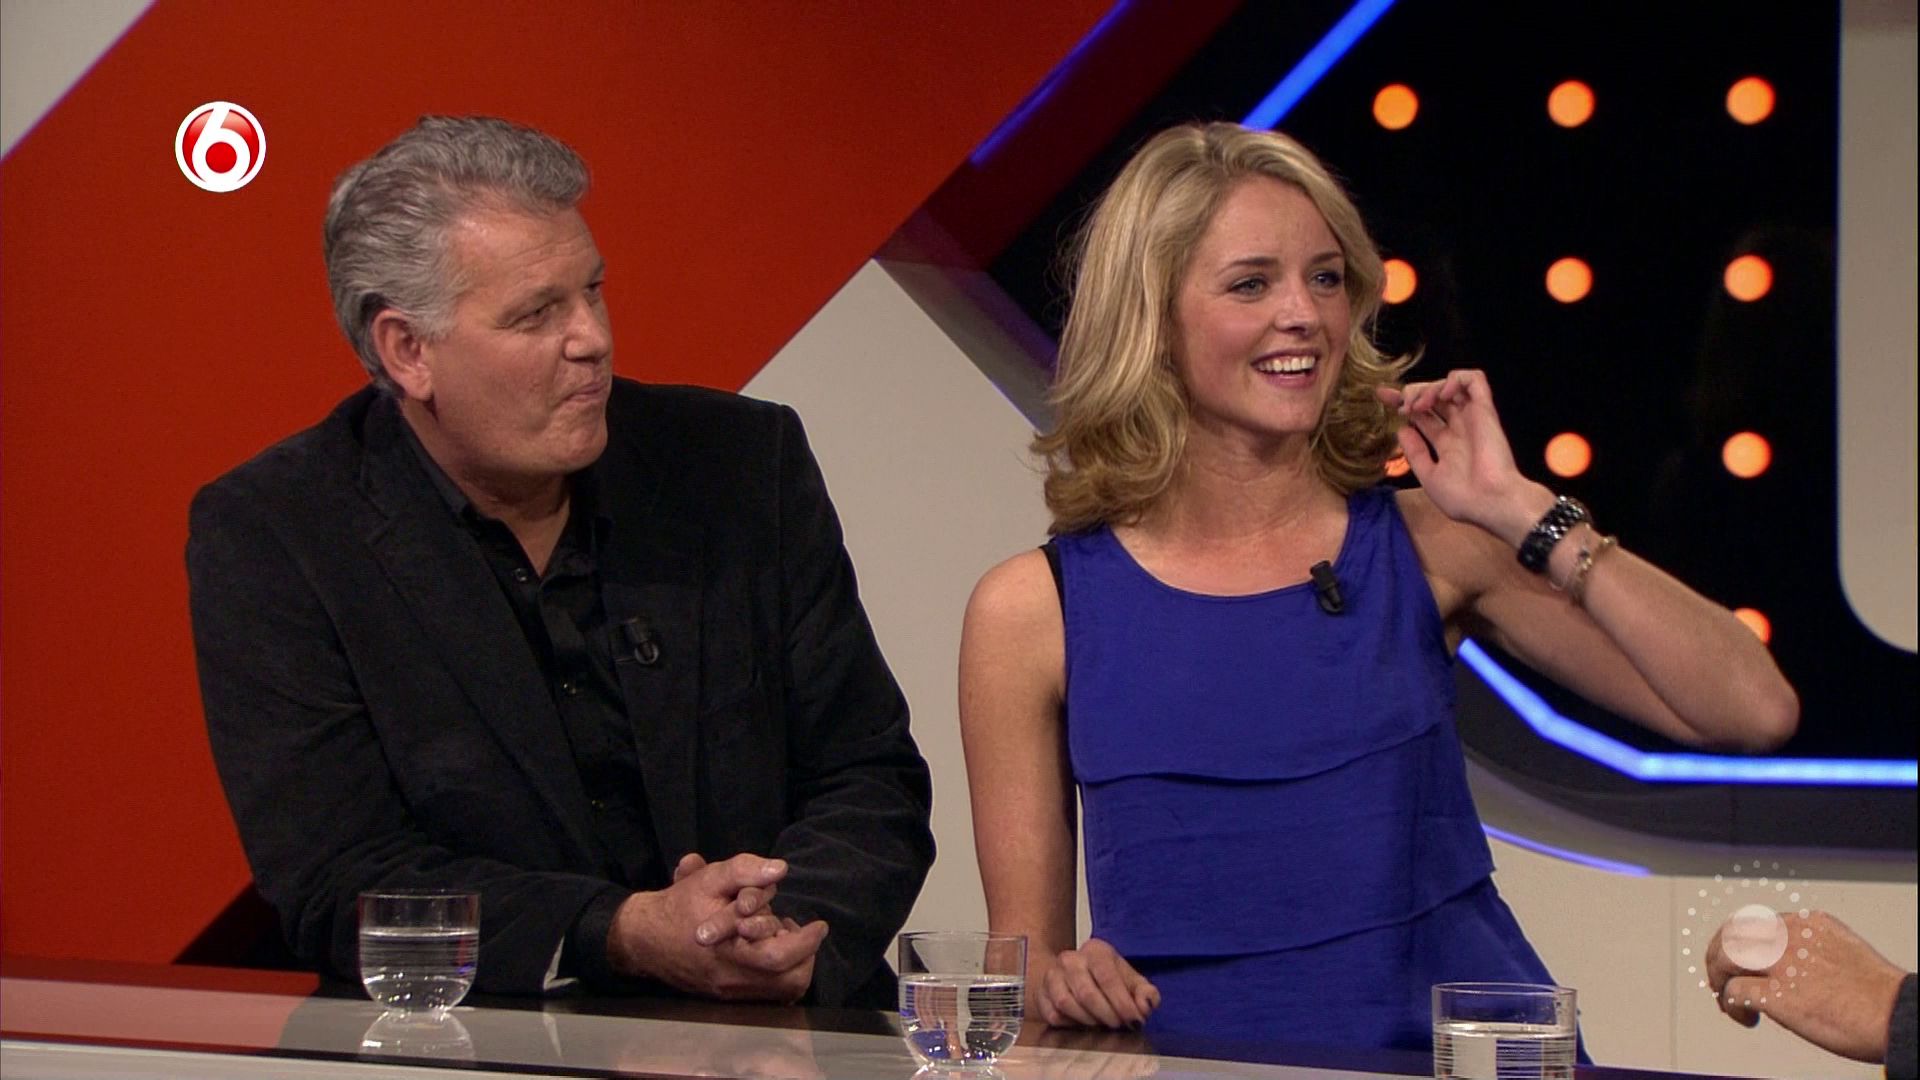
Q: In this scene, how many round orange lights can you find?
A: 10